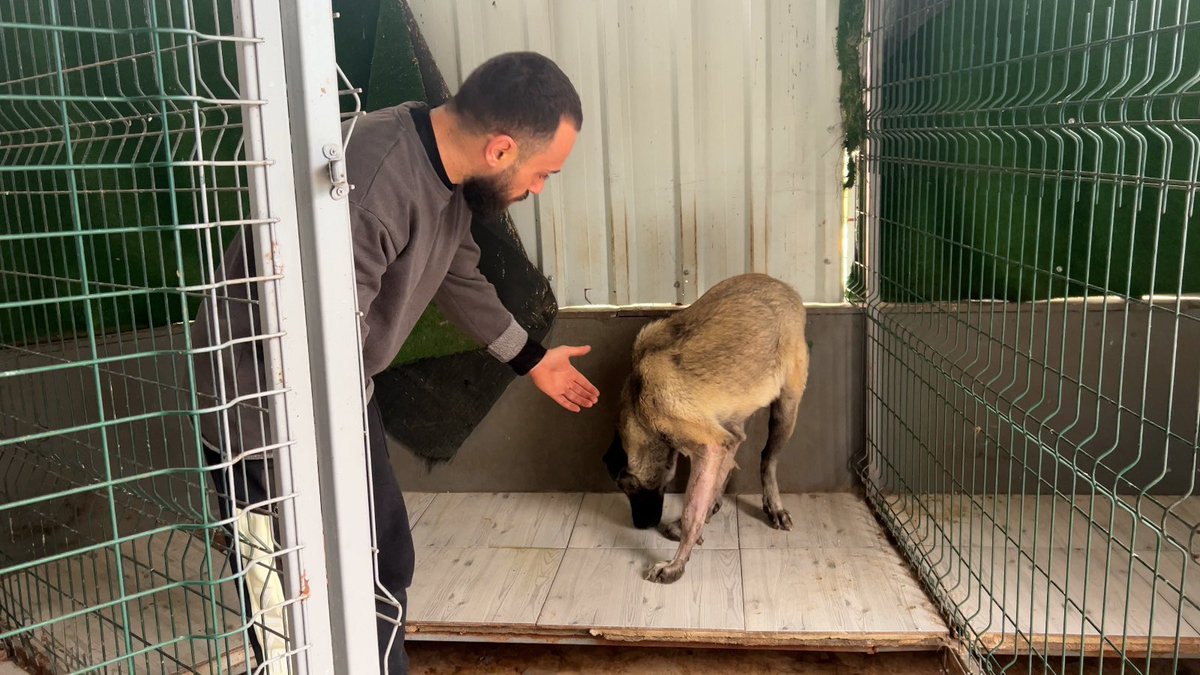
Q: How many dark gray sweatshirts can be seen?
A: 1